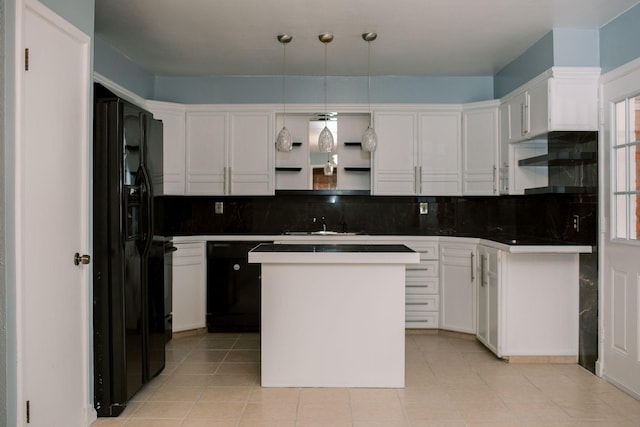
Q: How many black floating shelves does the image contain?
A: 6